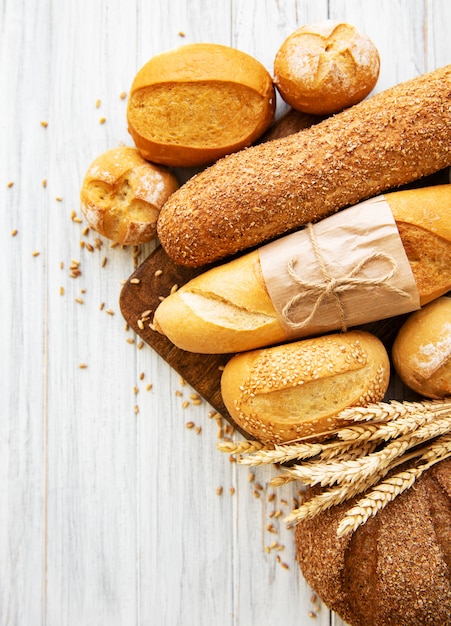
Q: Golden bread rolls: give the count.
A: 5